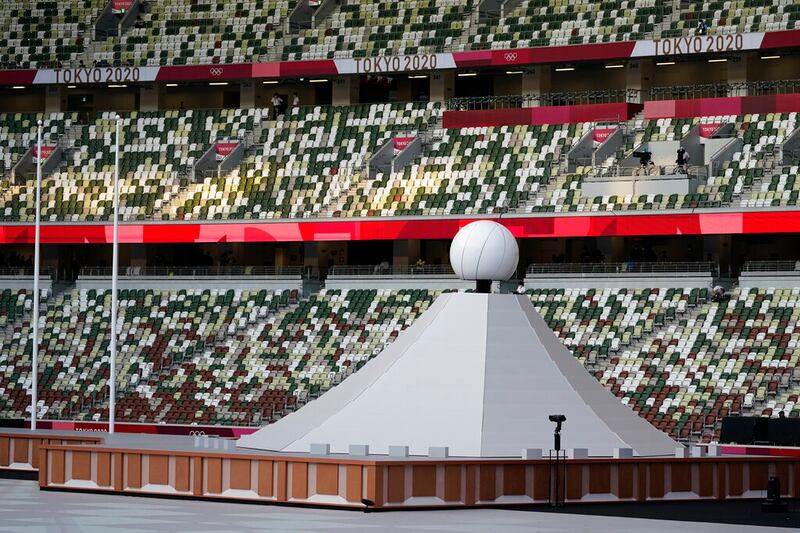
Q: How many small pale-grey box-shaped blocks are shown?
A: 14